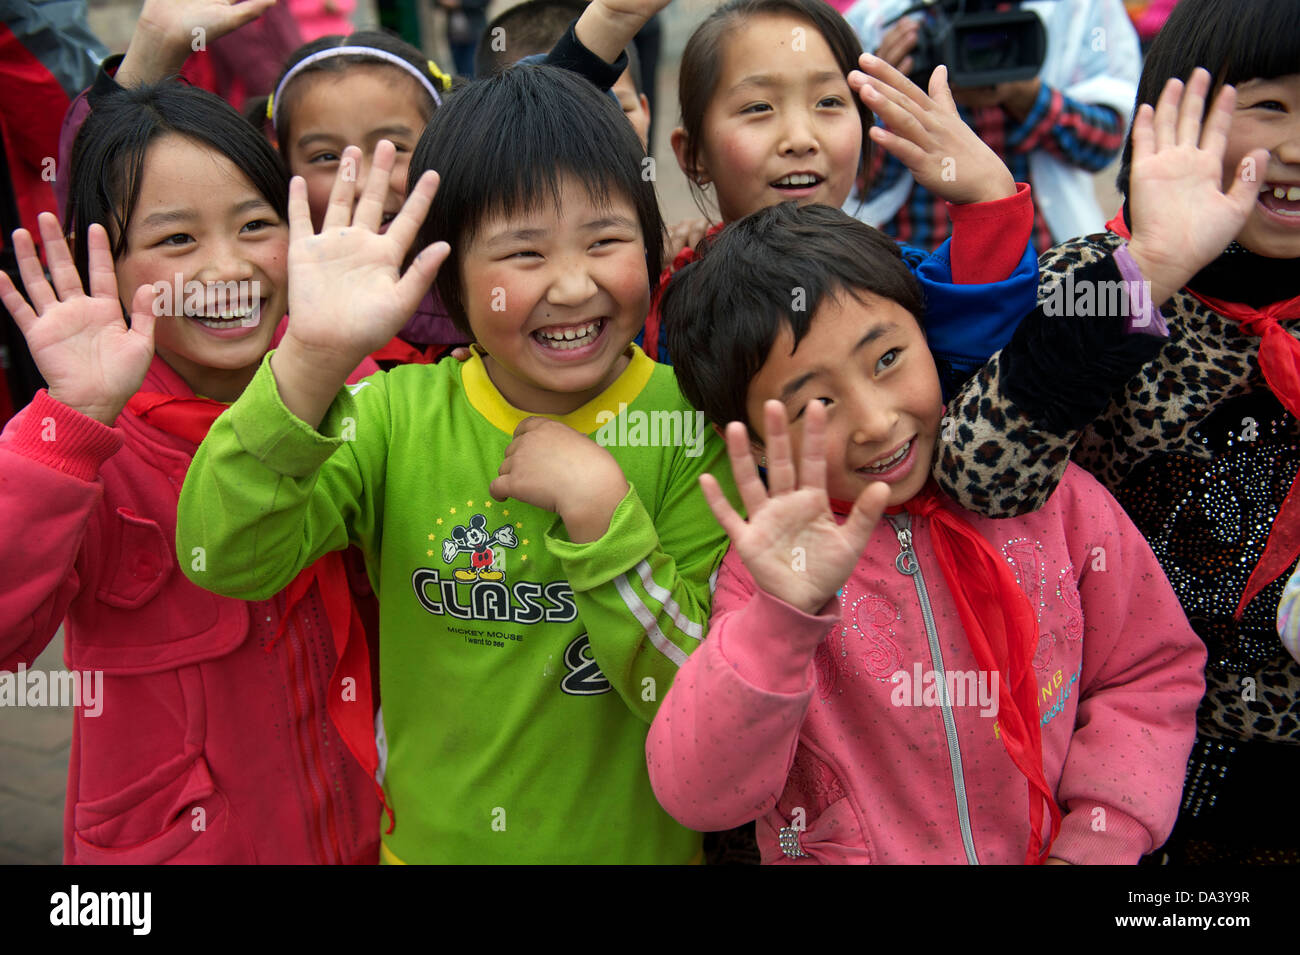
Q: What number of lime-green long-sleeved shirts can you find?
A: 1